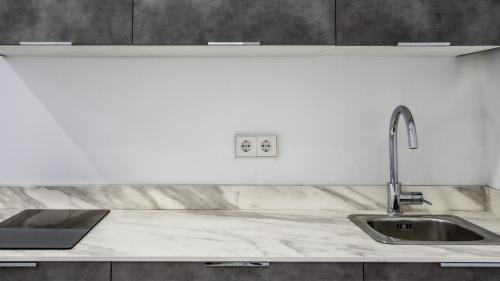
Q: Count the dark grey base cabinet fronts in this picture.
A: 3